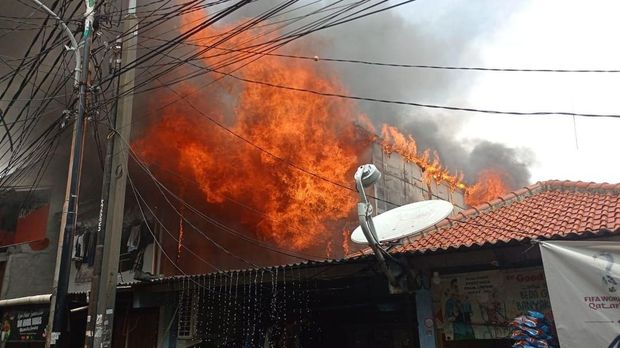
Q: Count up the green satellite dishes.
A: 0